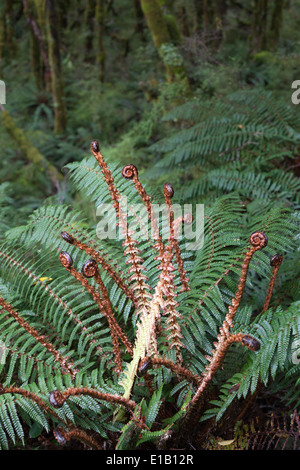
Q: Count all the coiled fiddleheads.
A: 13